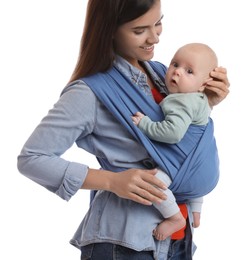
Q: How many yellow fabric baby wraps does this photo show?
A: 0